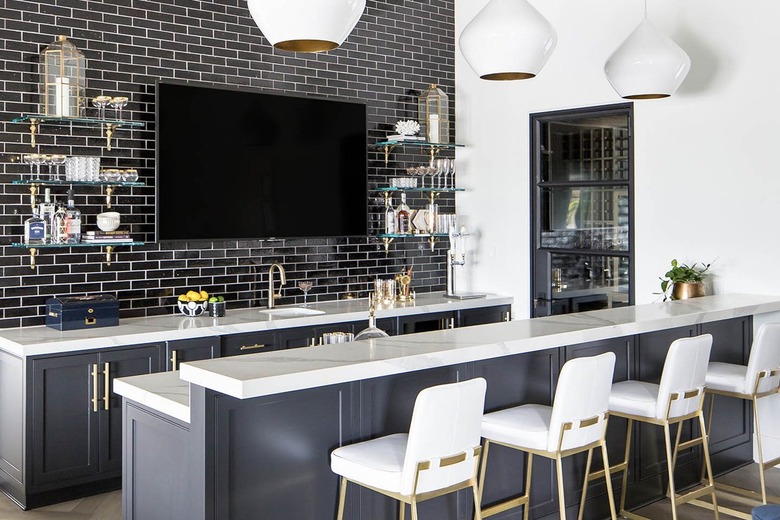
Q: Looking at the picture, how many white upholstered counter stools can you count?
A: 4